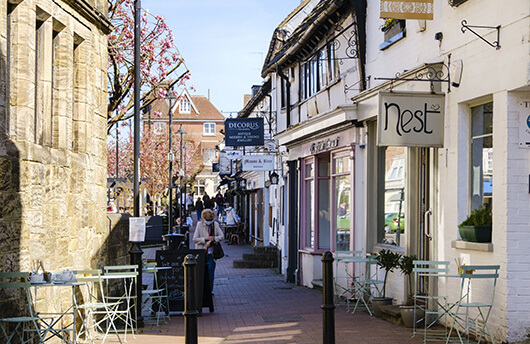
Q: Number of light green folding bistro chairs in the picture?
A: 8